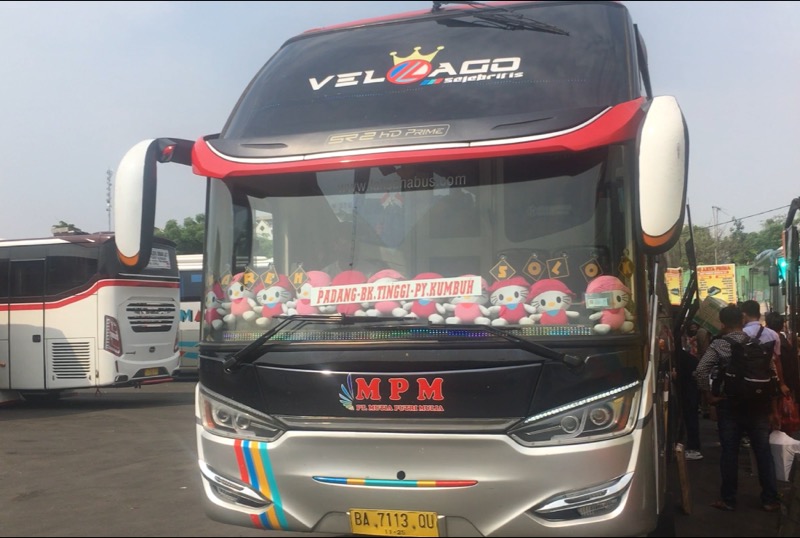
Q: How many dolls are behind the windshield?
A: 11